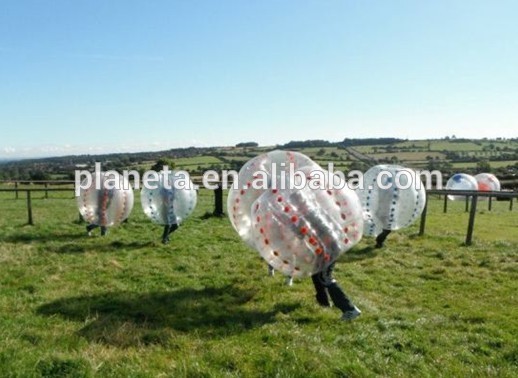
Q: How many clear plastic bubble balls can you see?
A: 7